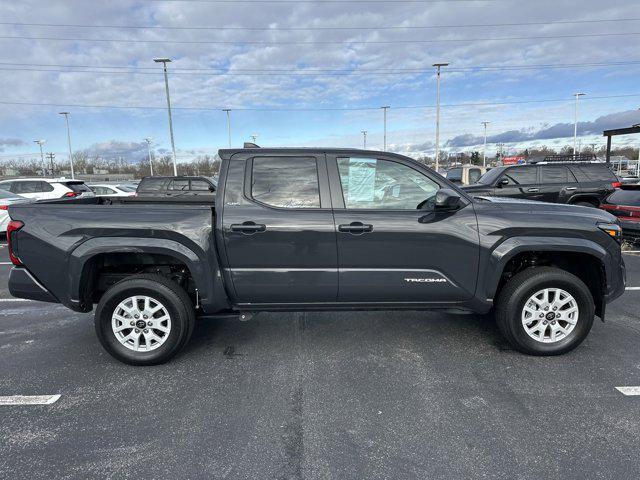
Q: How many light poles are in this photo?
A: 11